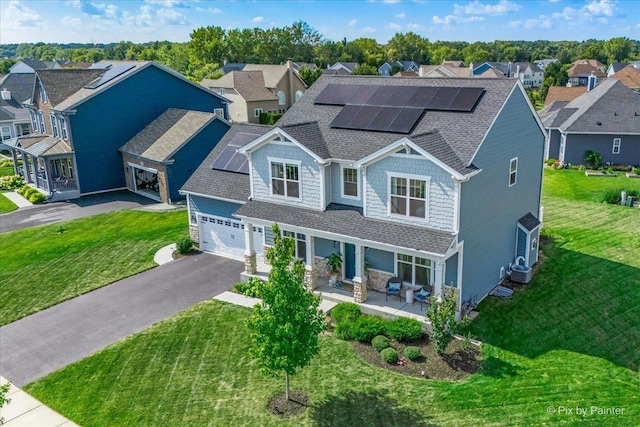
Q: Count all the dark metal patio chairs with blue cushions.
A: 2